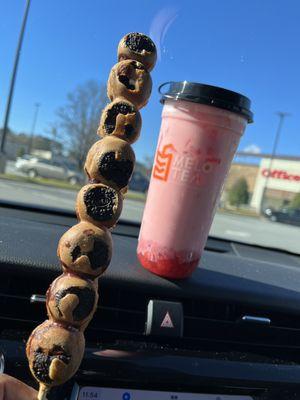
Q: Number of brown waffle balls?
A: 8